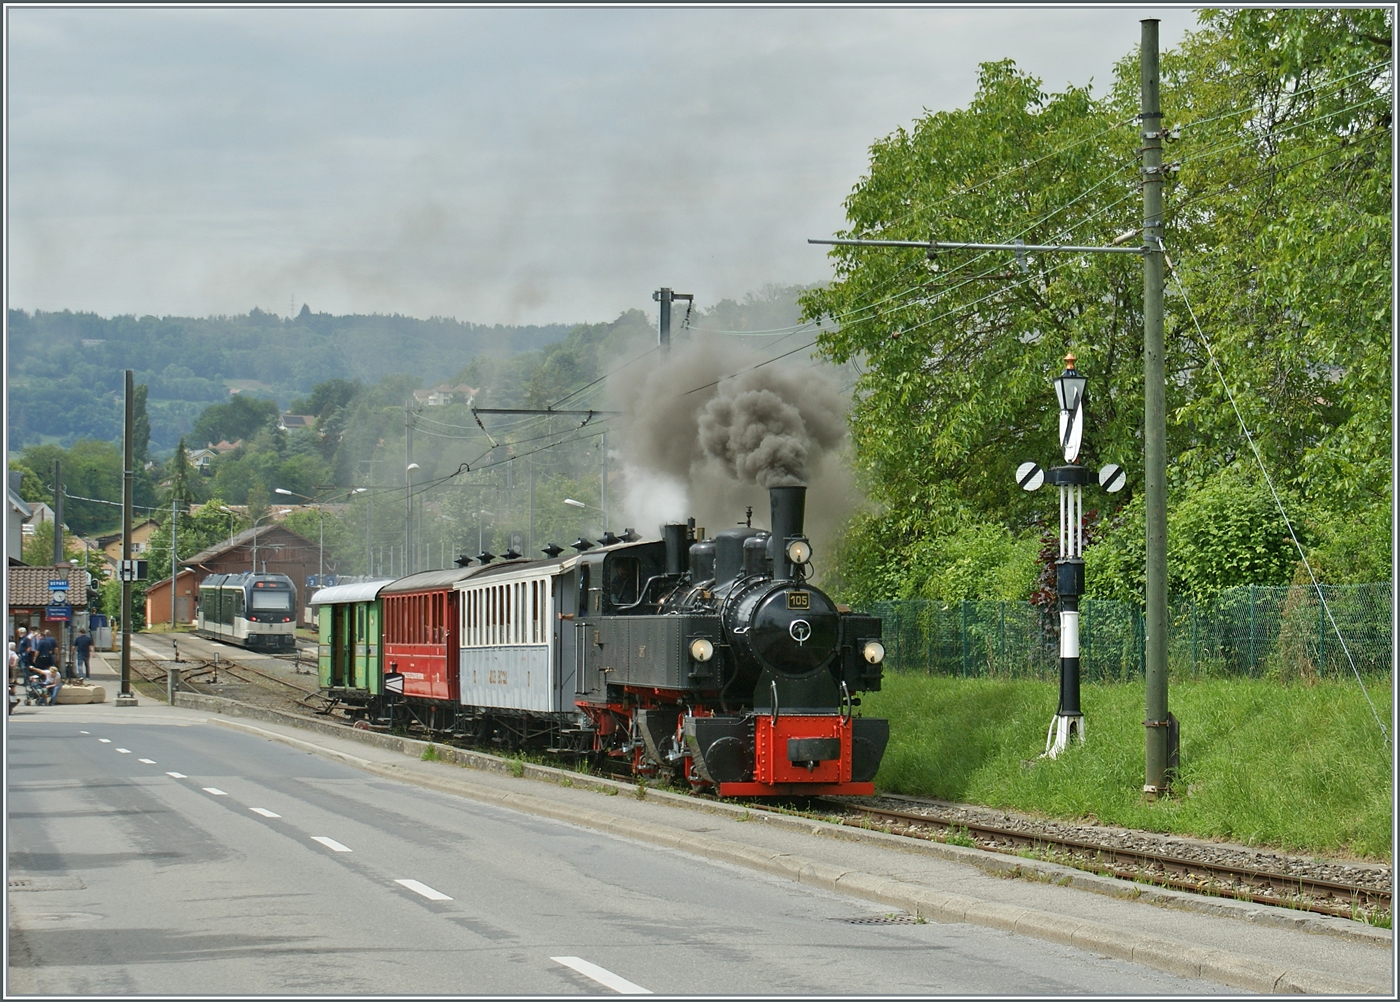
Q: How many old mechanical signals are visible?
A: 1